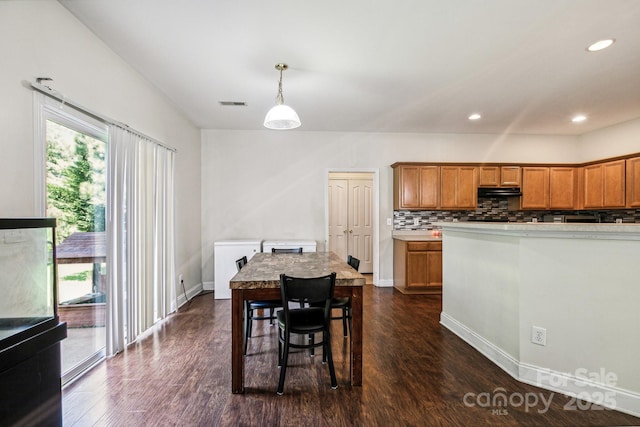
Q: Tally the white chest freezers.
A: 2